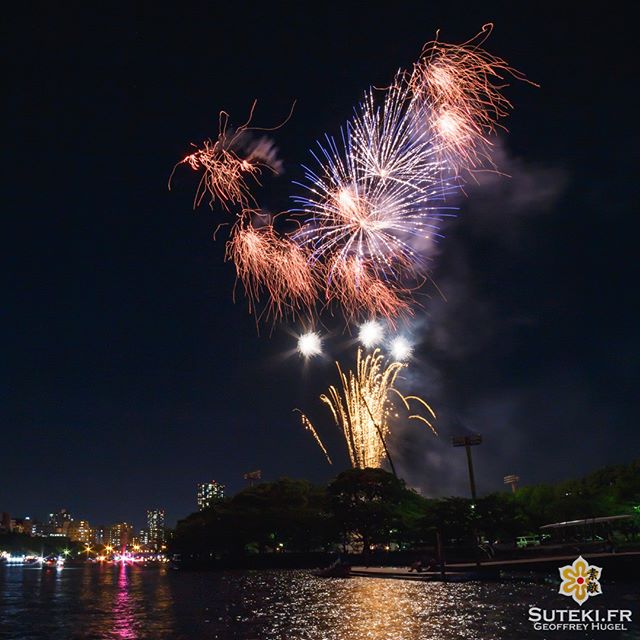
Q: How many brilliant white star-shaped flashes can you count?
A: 3